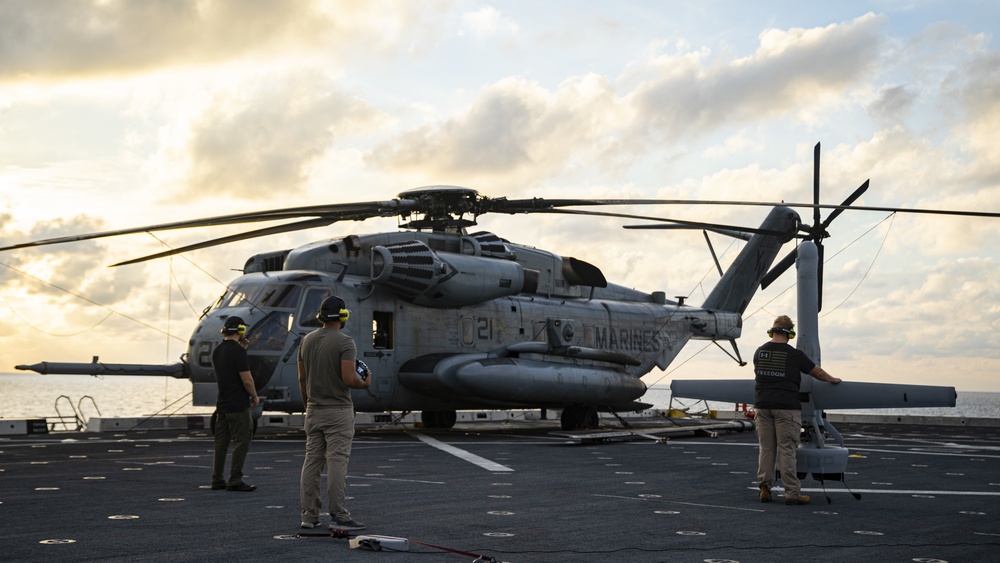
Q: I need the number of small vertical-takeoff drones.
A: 1